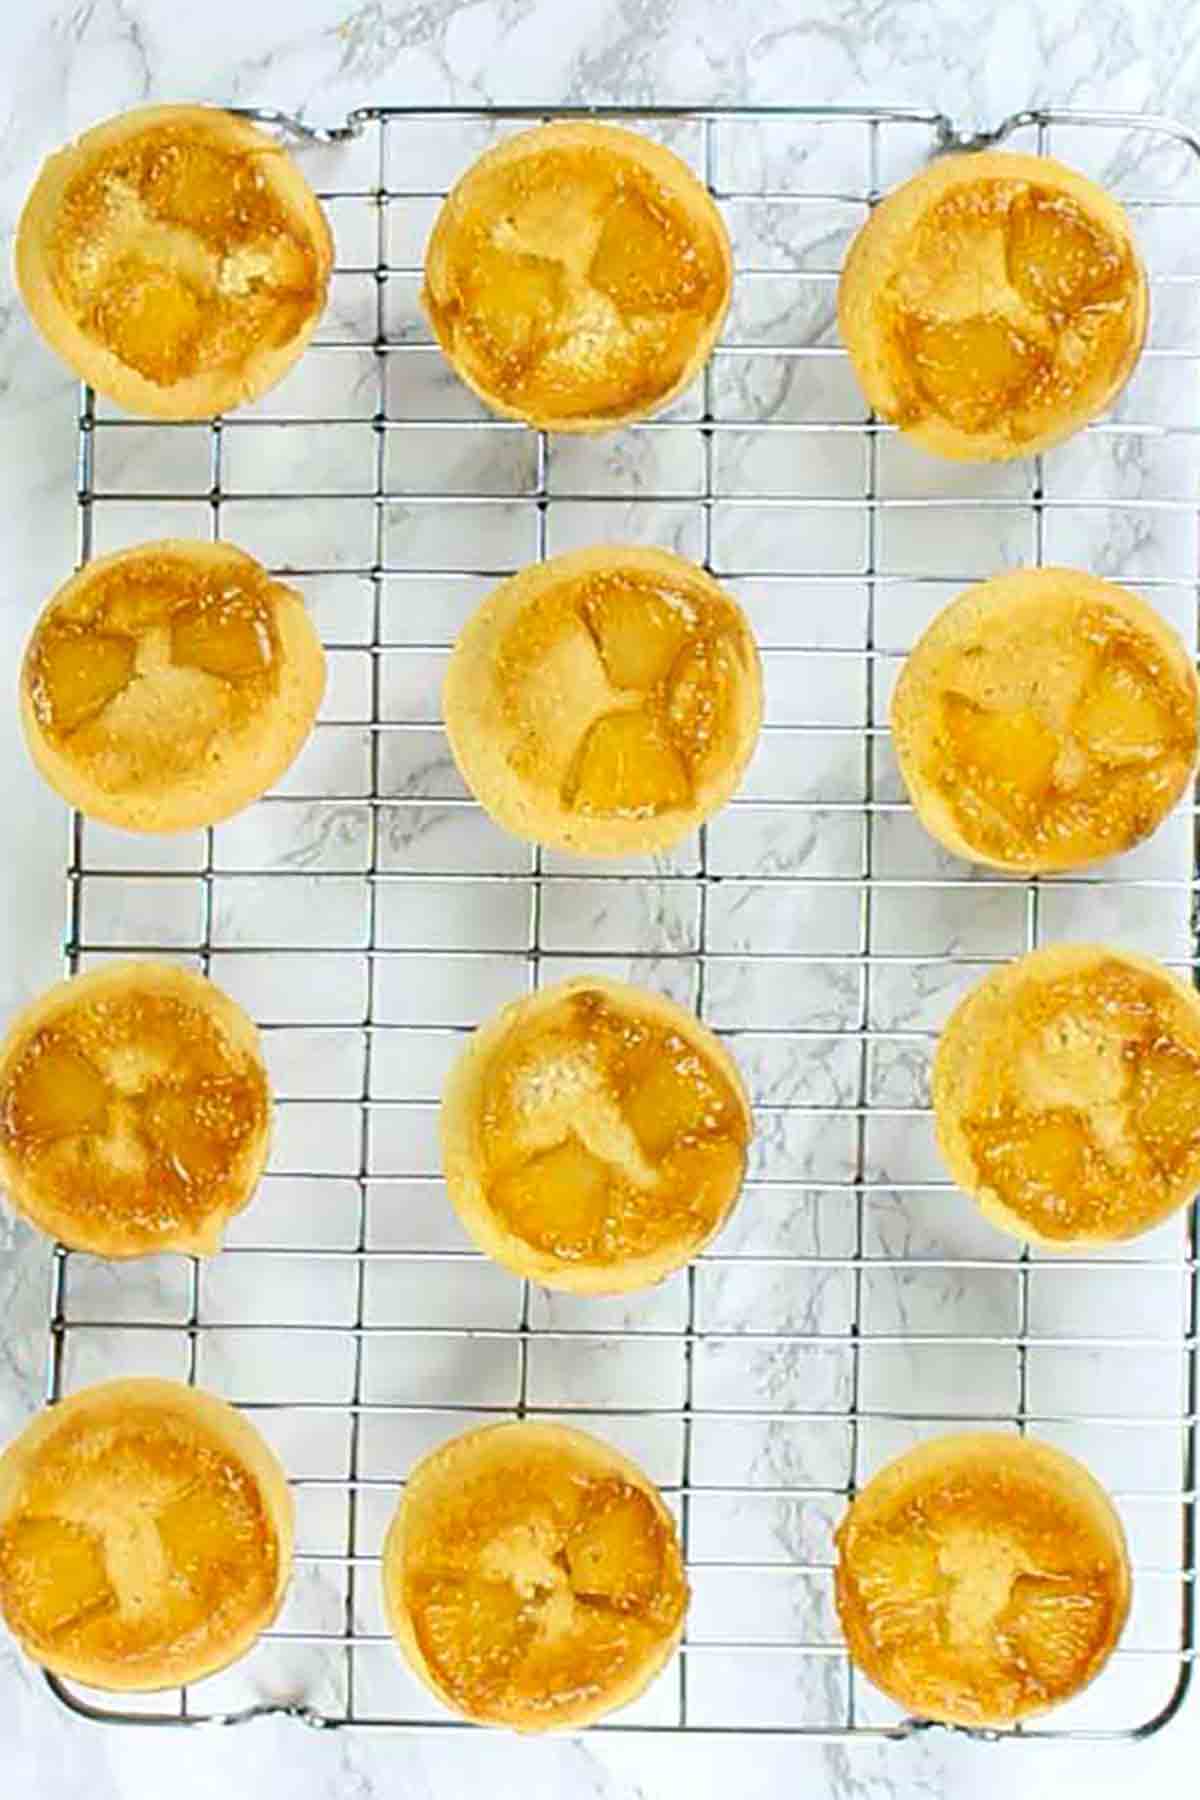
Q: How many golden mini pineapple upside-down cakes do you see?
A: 12